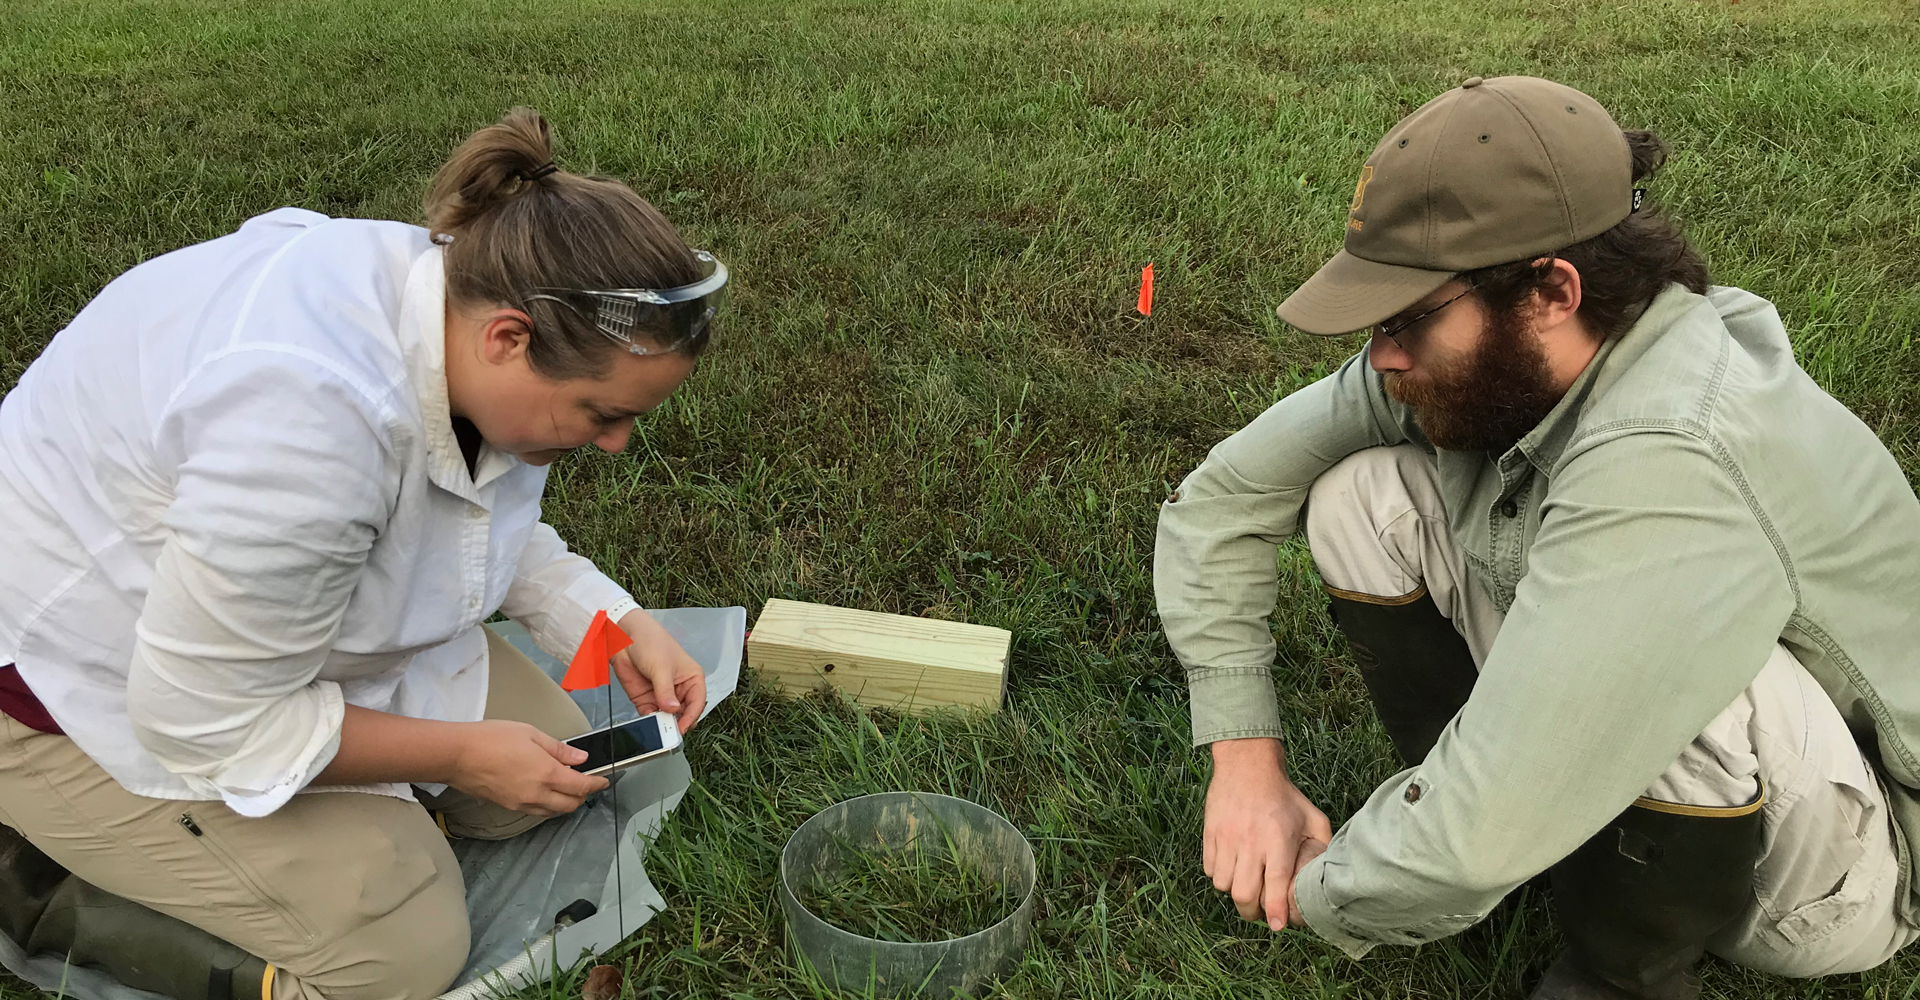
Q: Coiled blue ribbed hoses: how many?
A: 0